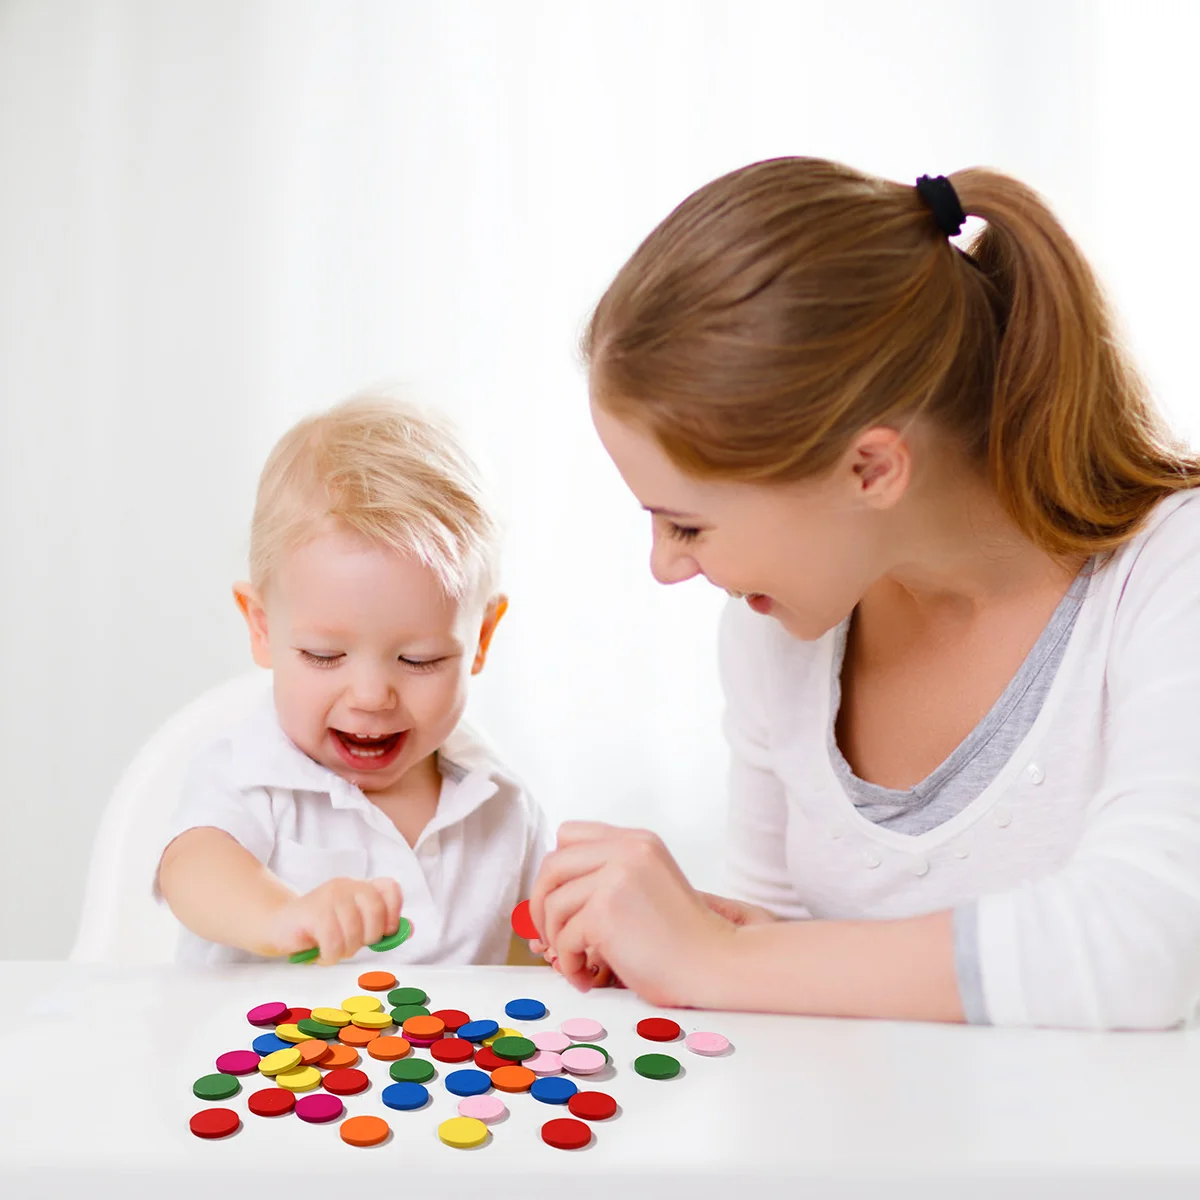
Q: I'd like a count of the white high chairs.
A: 1